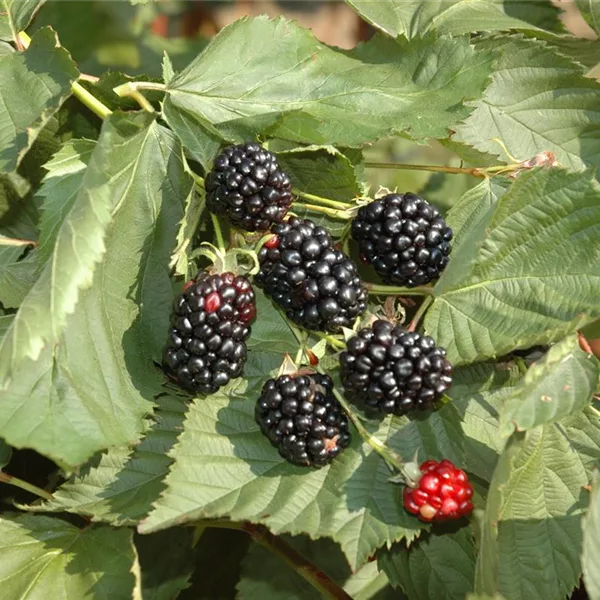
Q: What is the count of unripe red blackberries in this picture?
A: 1